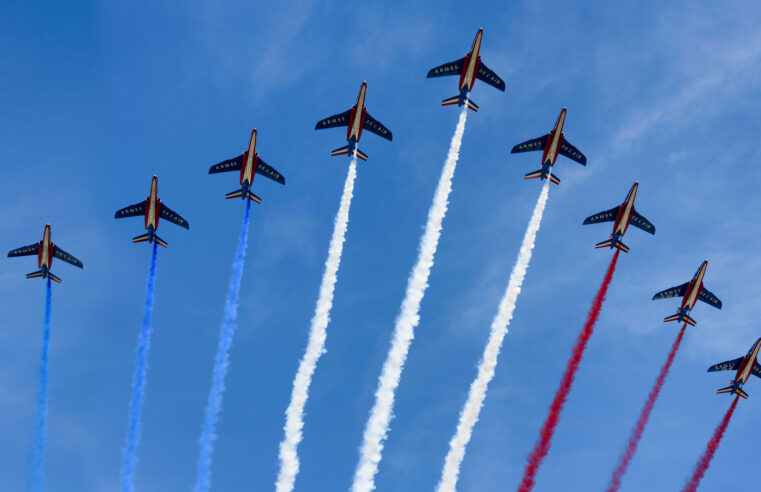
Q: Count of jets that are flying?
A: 9